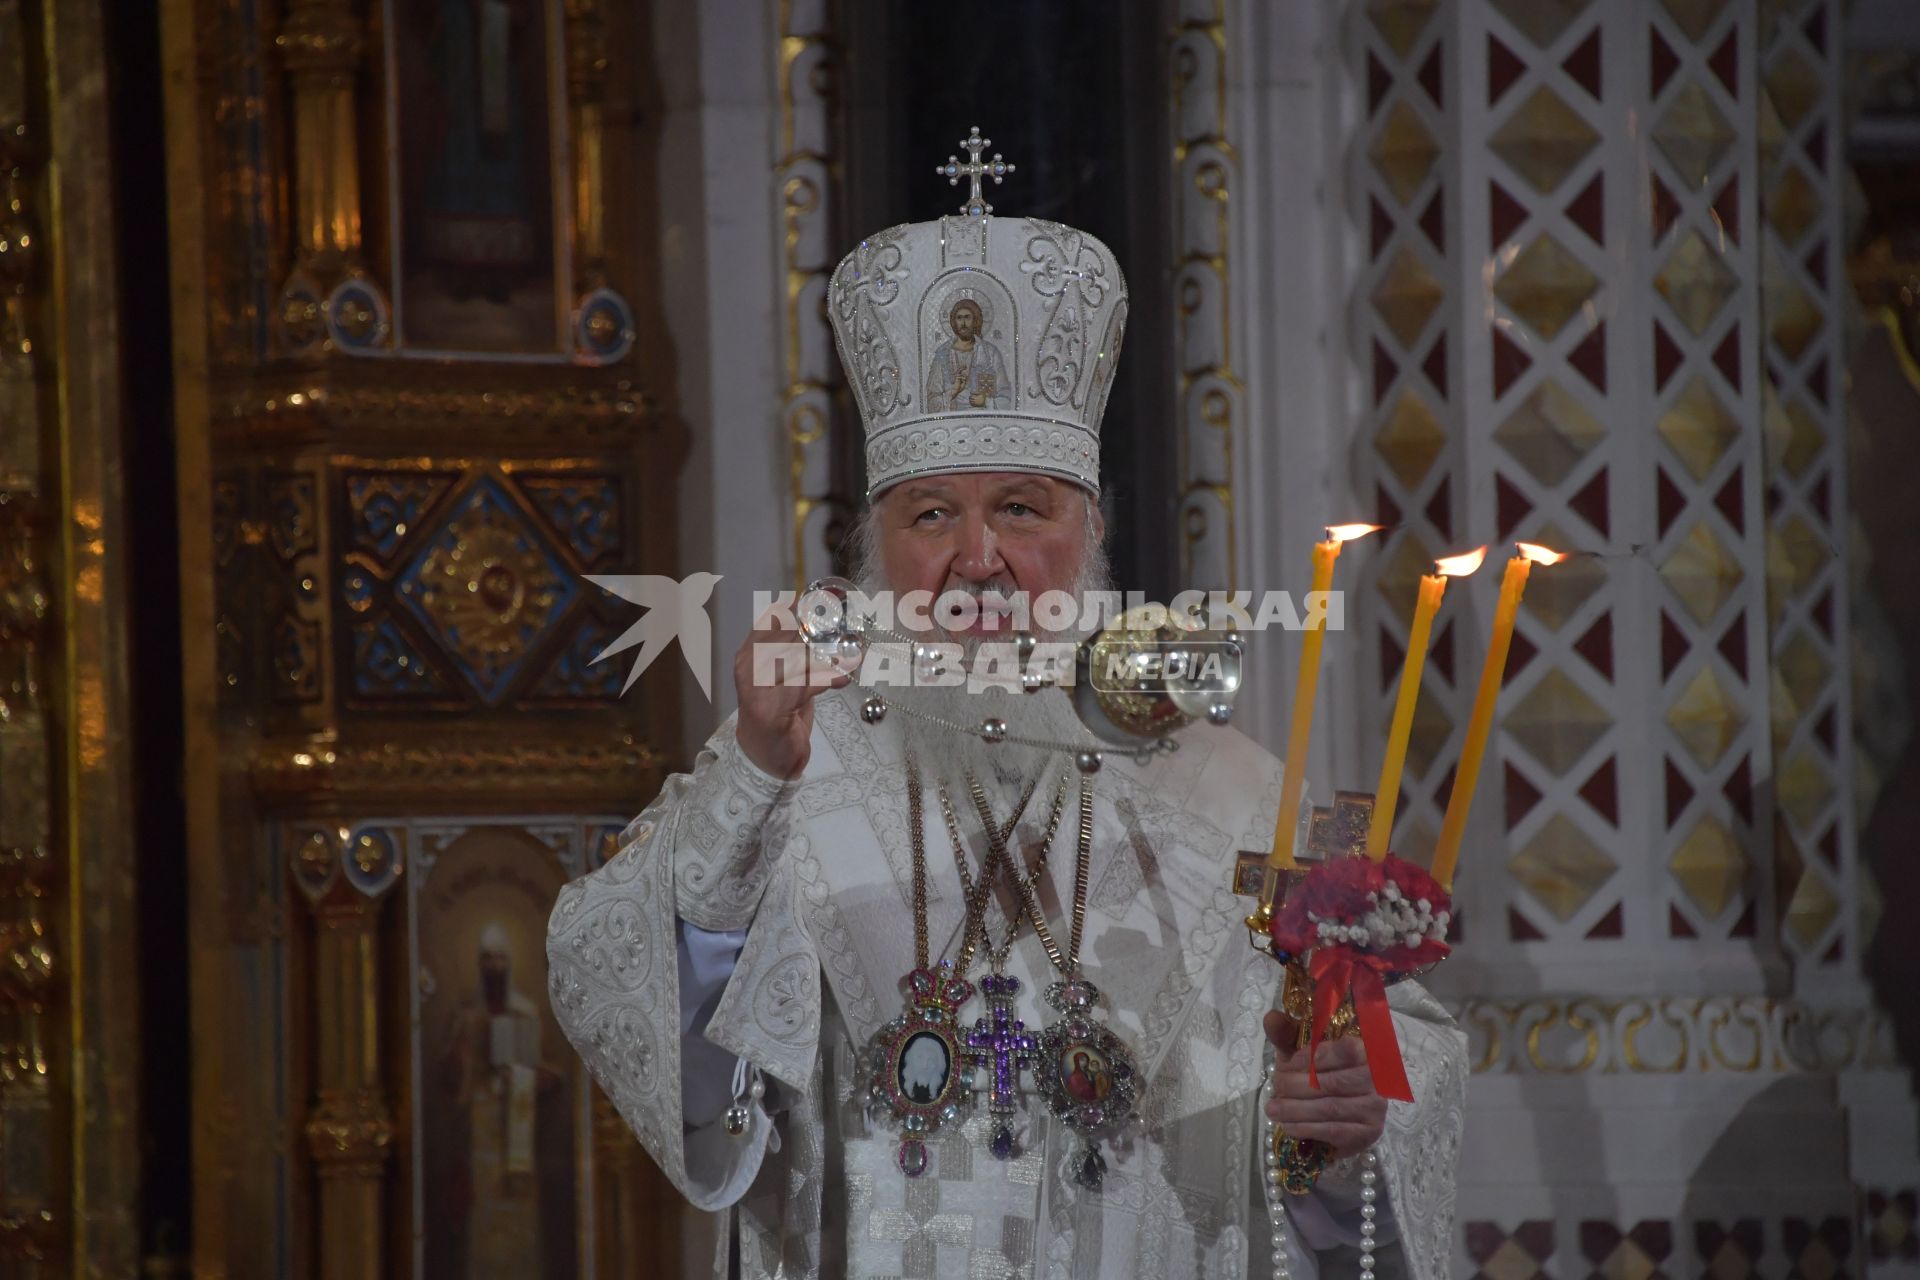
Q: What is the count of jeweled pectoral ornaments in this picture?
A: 3